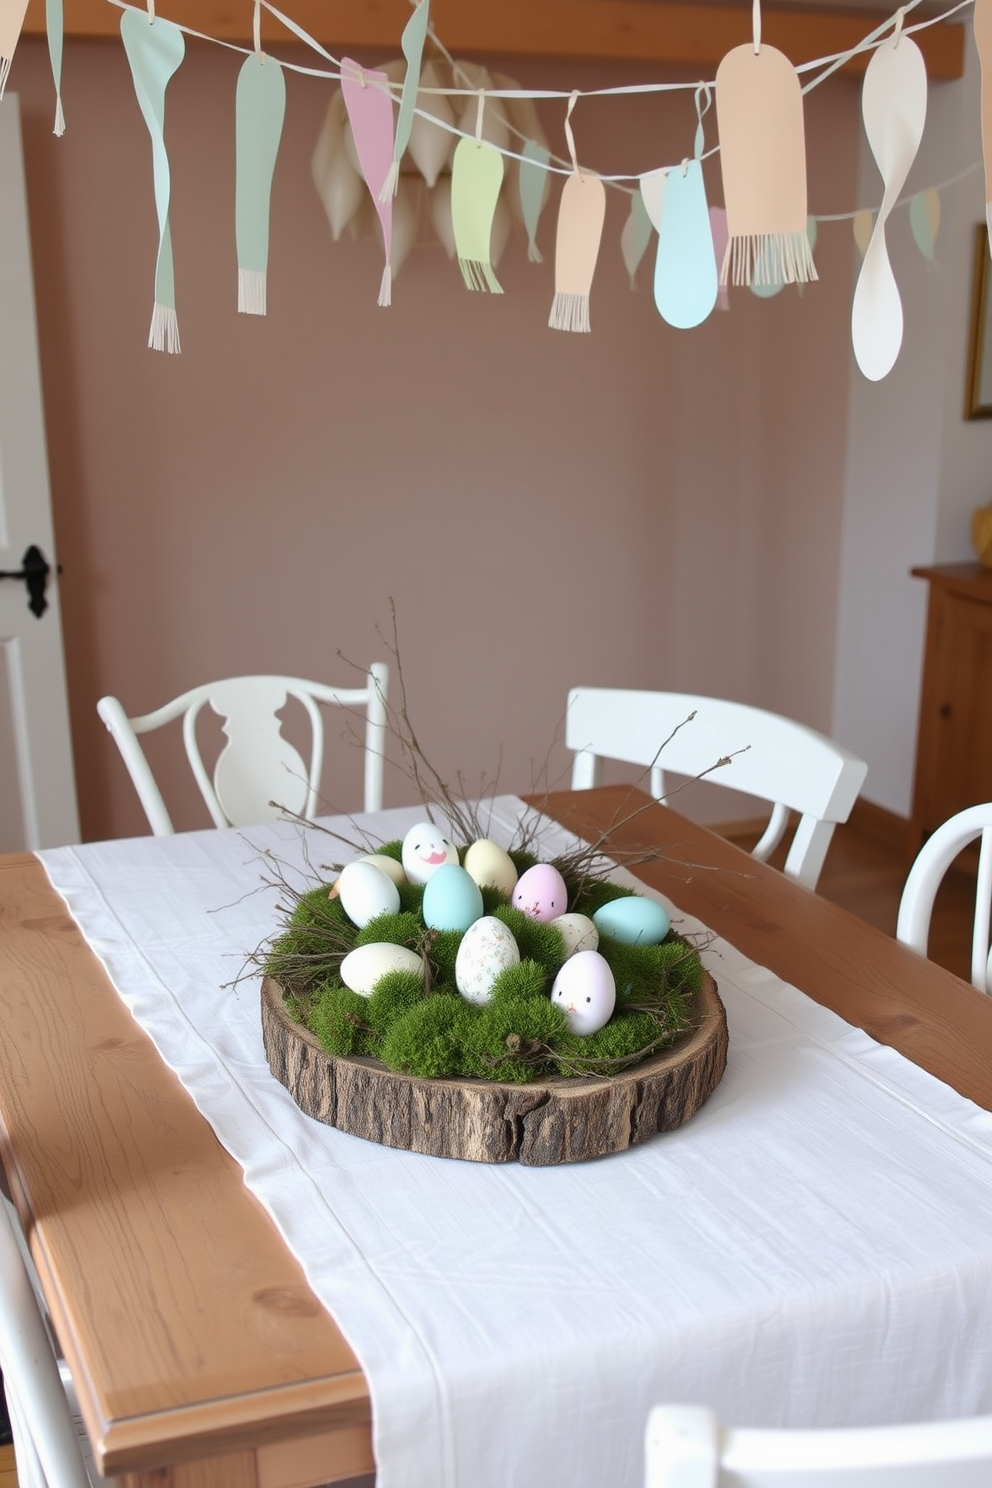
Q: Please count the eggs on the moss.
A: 11